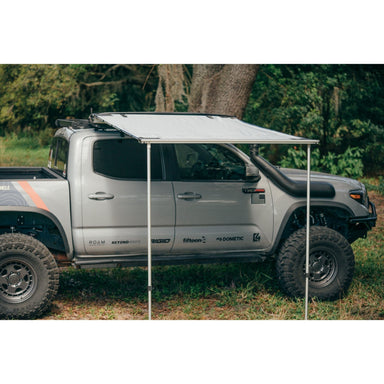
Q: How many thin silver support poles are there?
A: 2